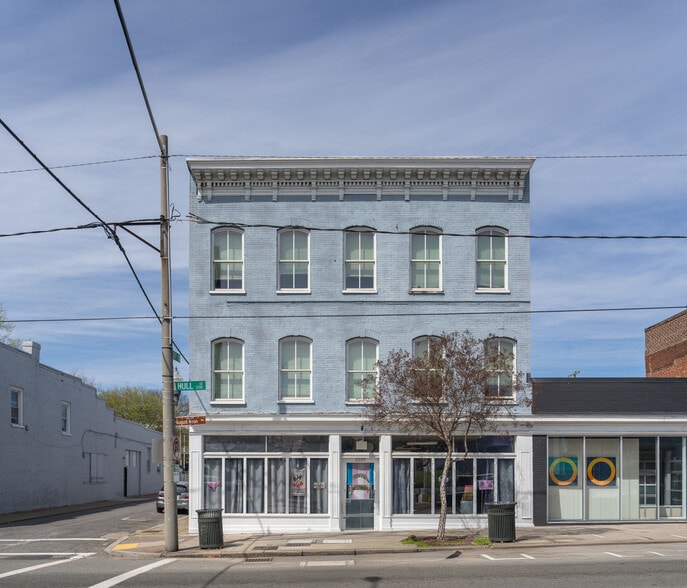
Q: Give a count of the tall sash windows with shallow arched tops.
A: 10